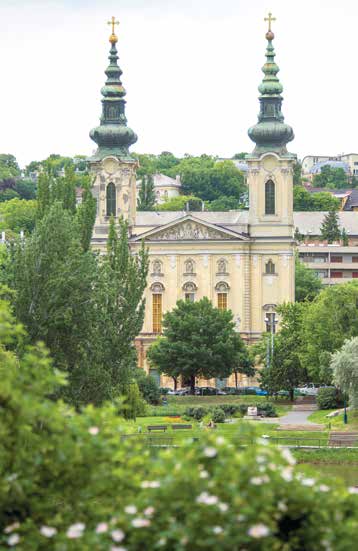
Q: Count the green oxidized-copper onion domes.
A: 2